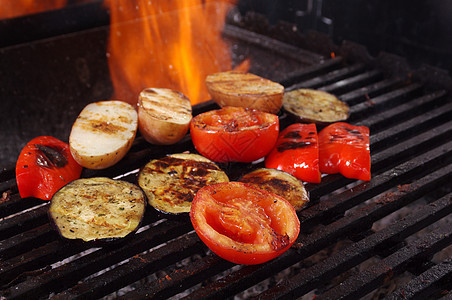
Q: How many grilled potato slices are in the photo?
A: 3